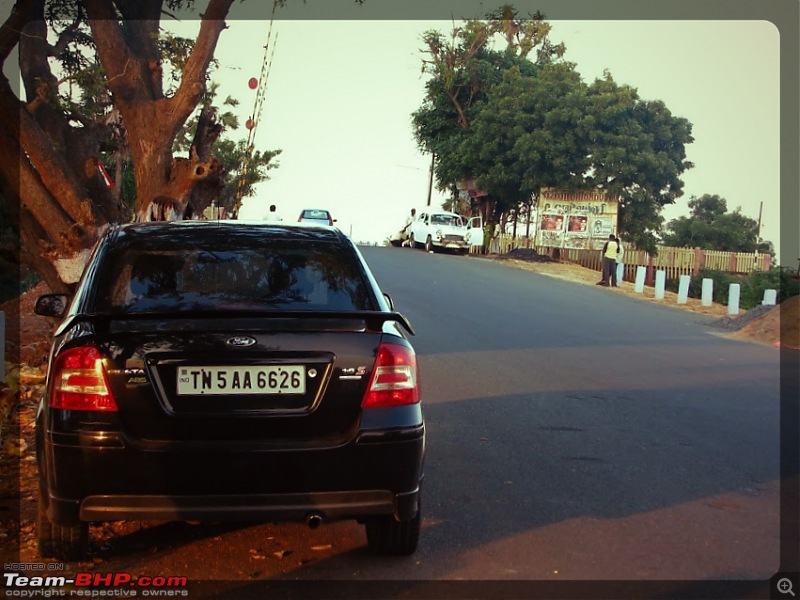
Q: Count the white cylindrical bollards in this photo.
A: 7